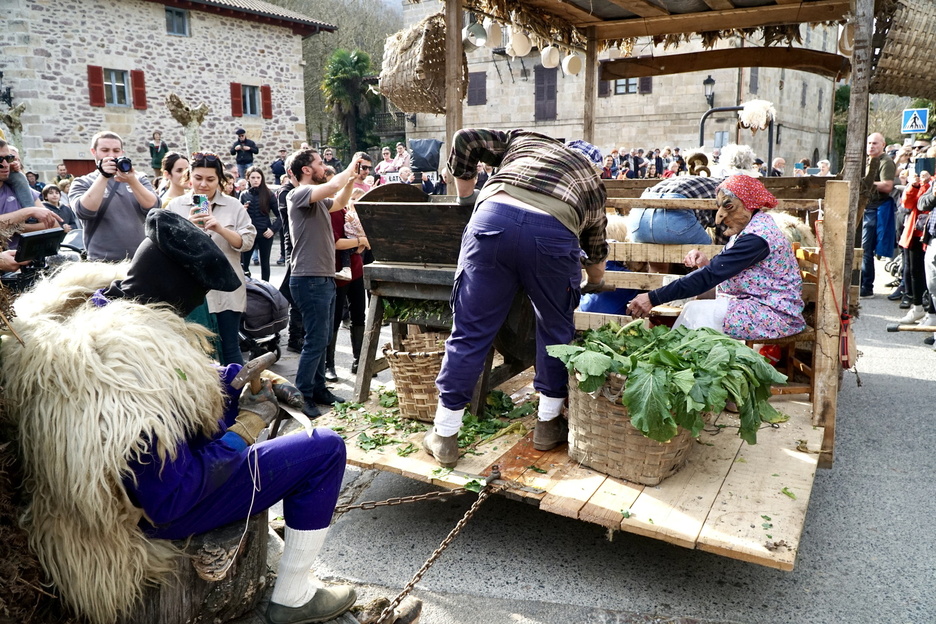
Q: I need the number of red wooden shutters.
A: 4